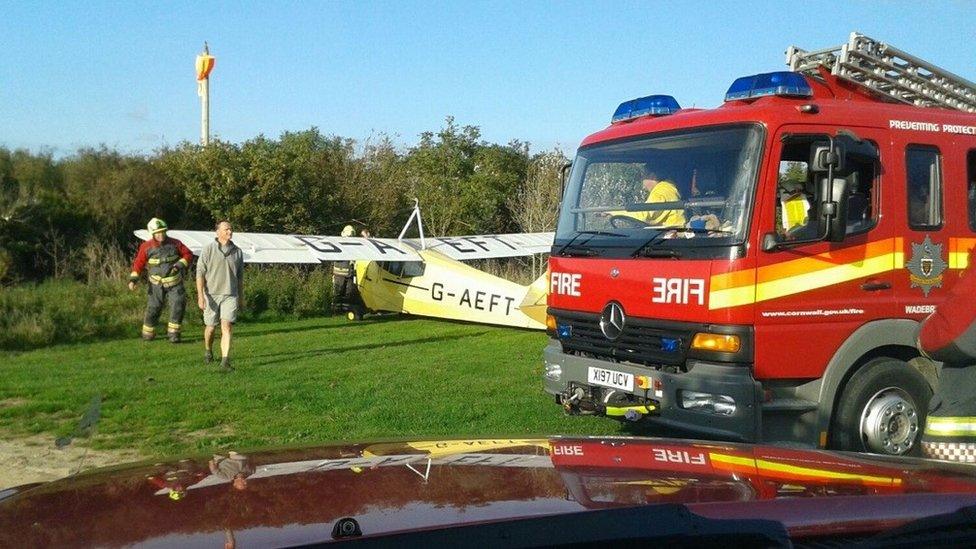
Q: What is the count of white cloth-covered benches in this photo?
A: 0